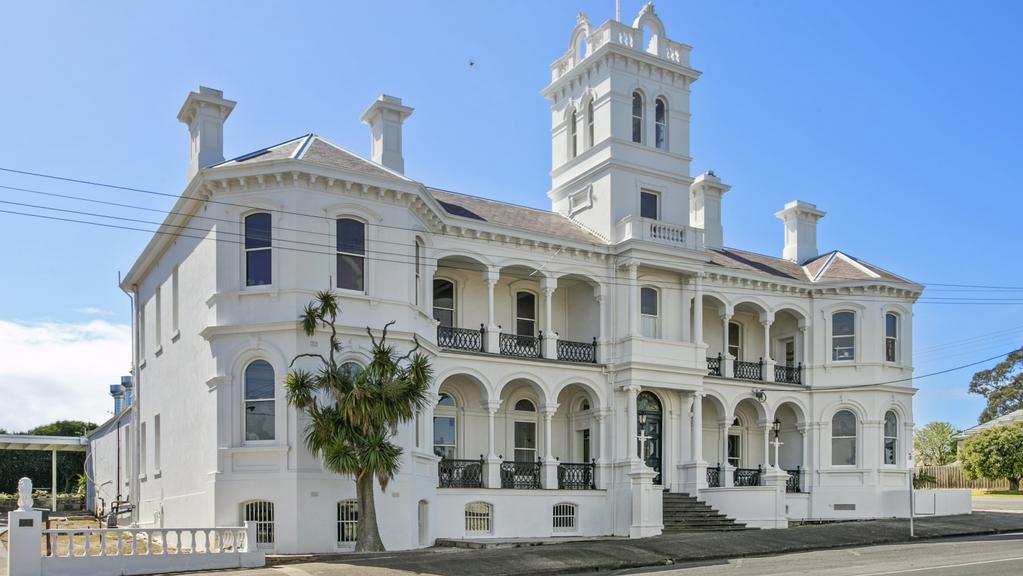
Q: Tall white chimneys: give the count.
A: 4